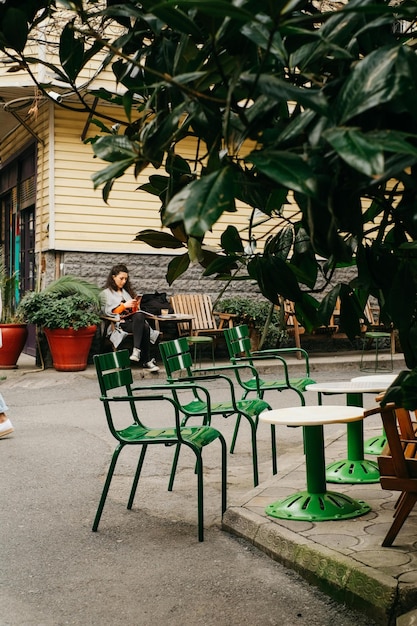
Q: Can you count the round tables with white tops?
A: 3